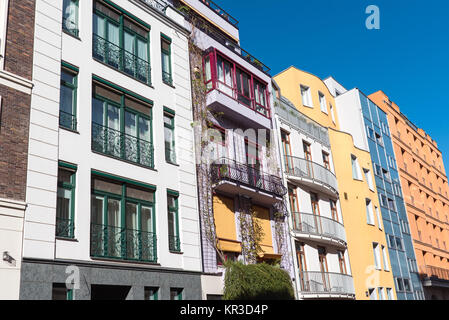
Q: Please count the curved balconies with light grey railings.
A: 3